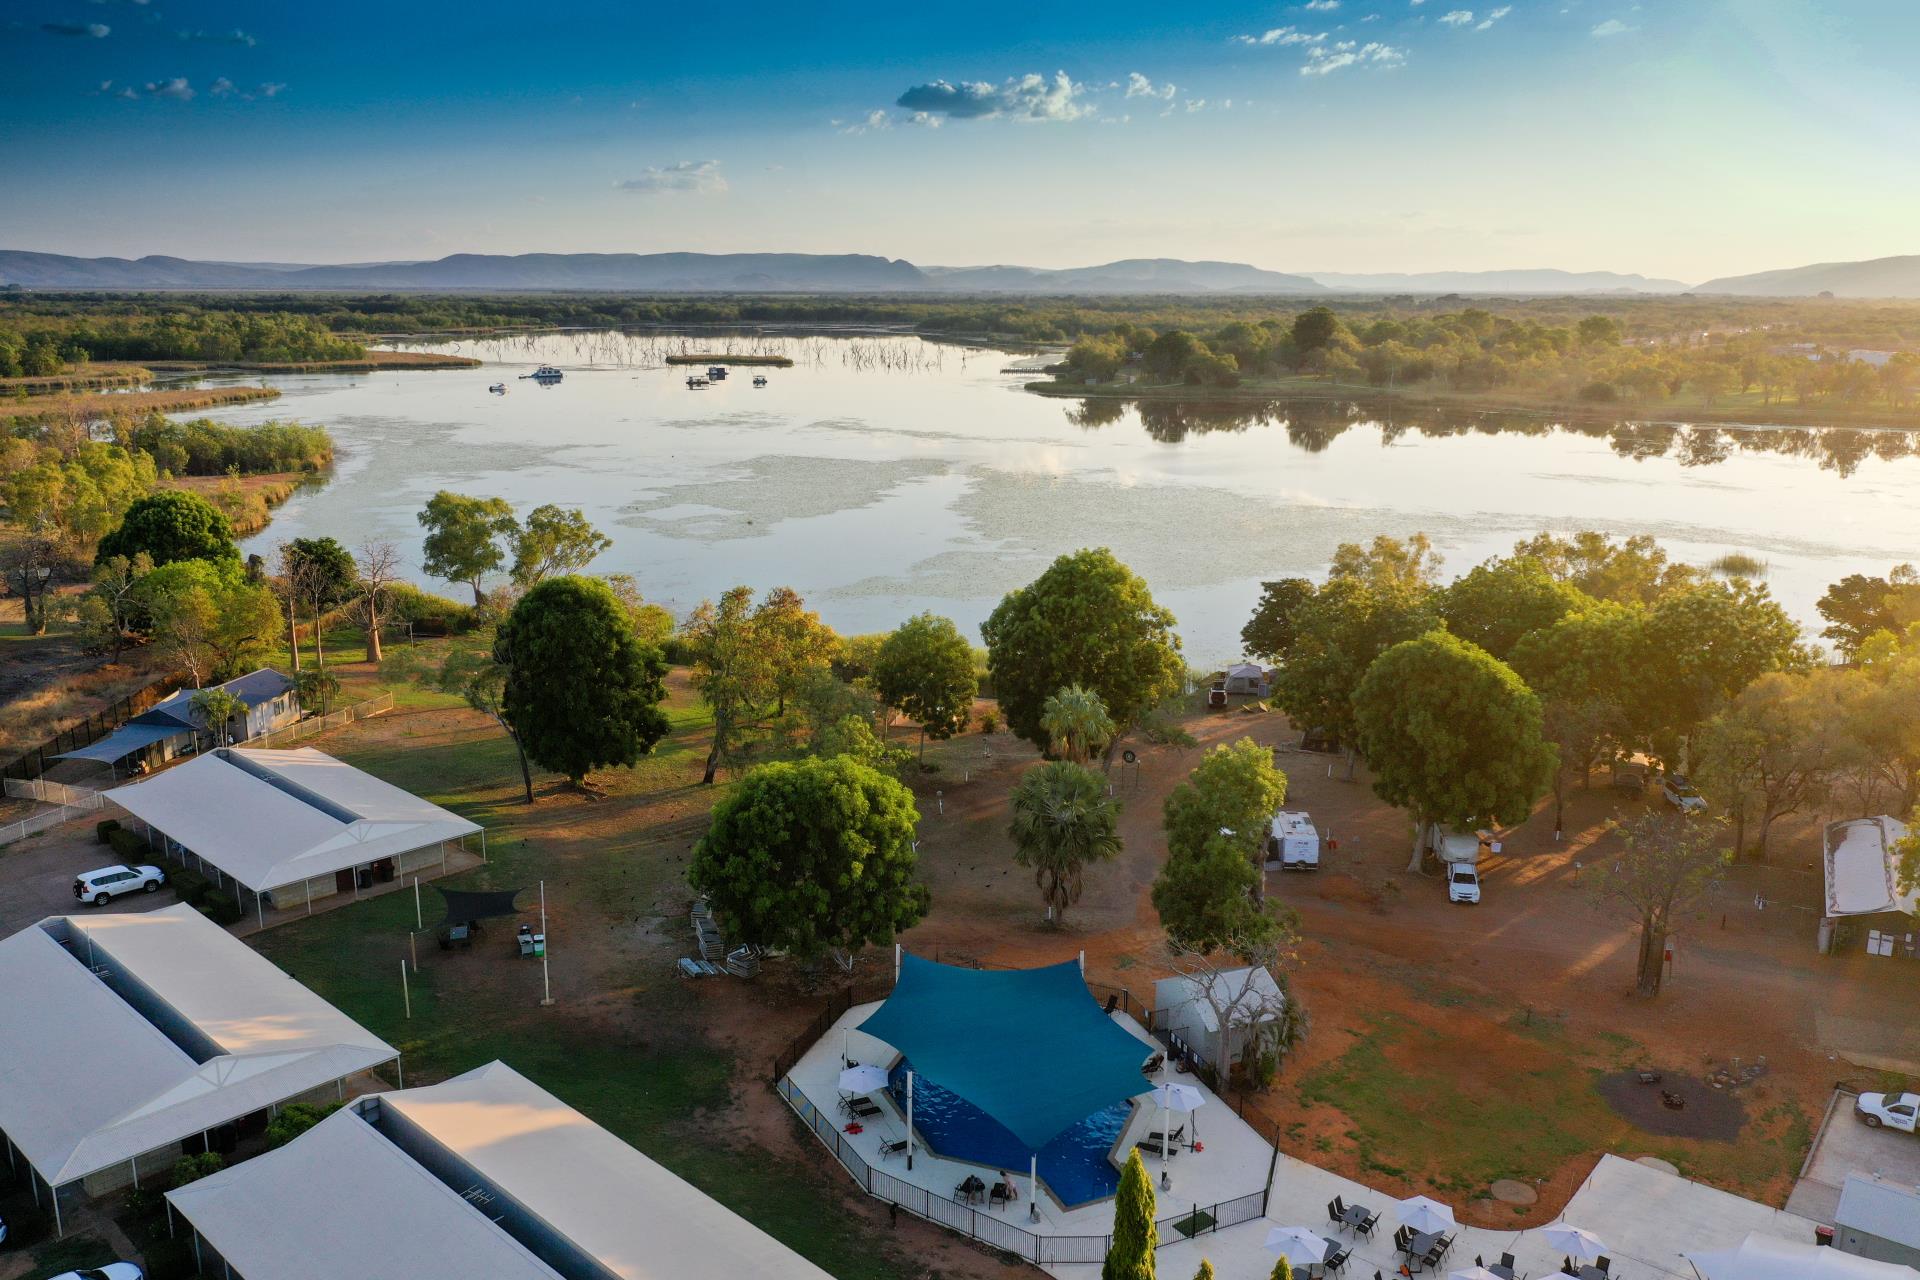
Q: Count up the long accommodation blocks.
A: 3